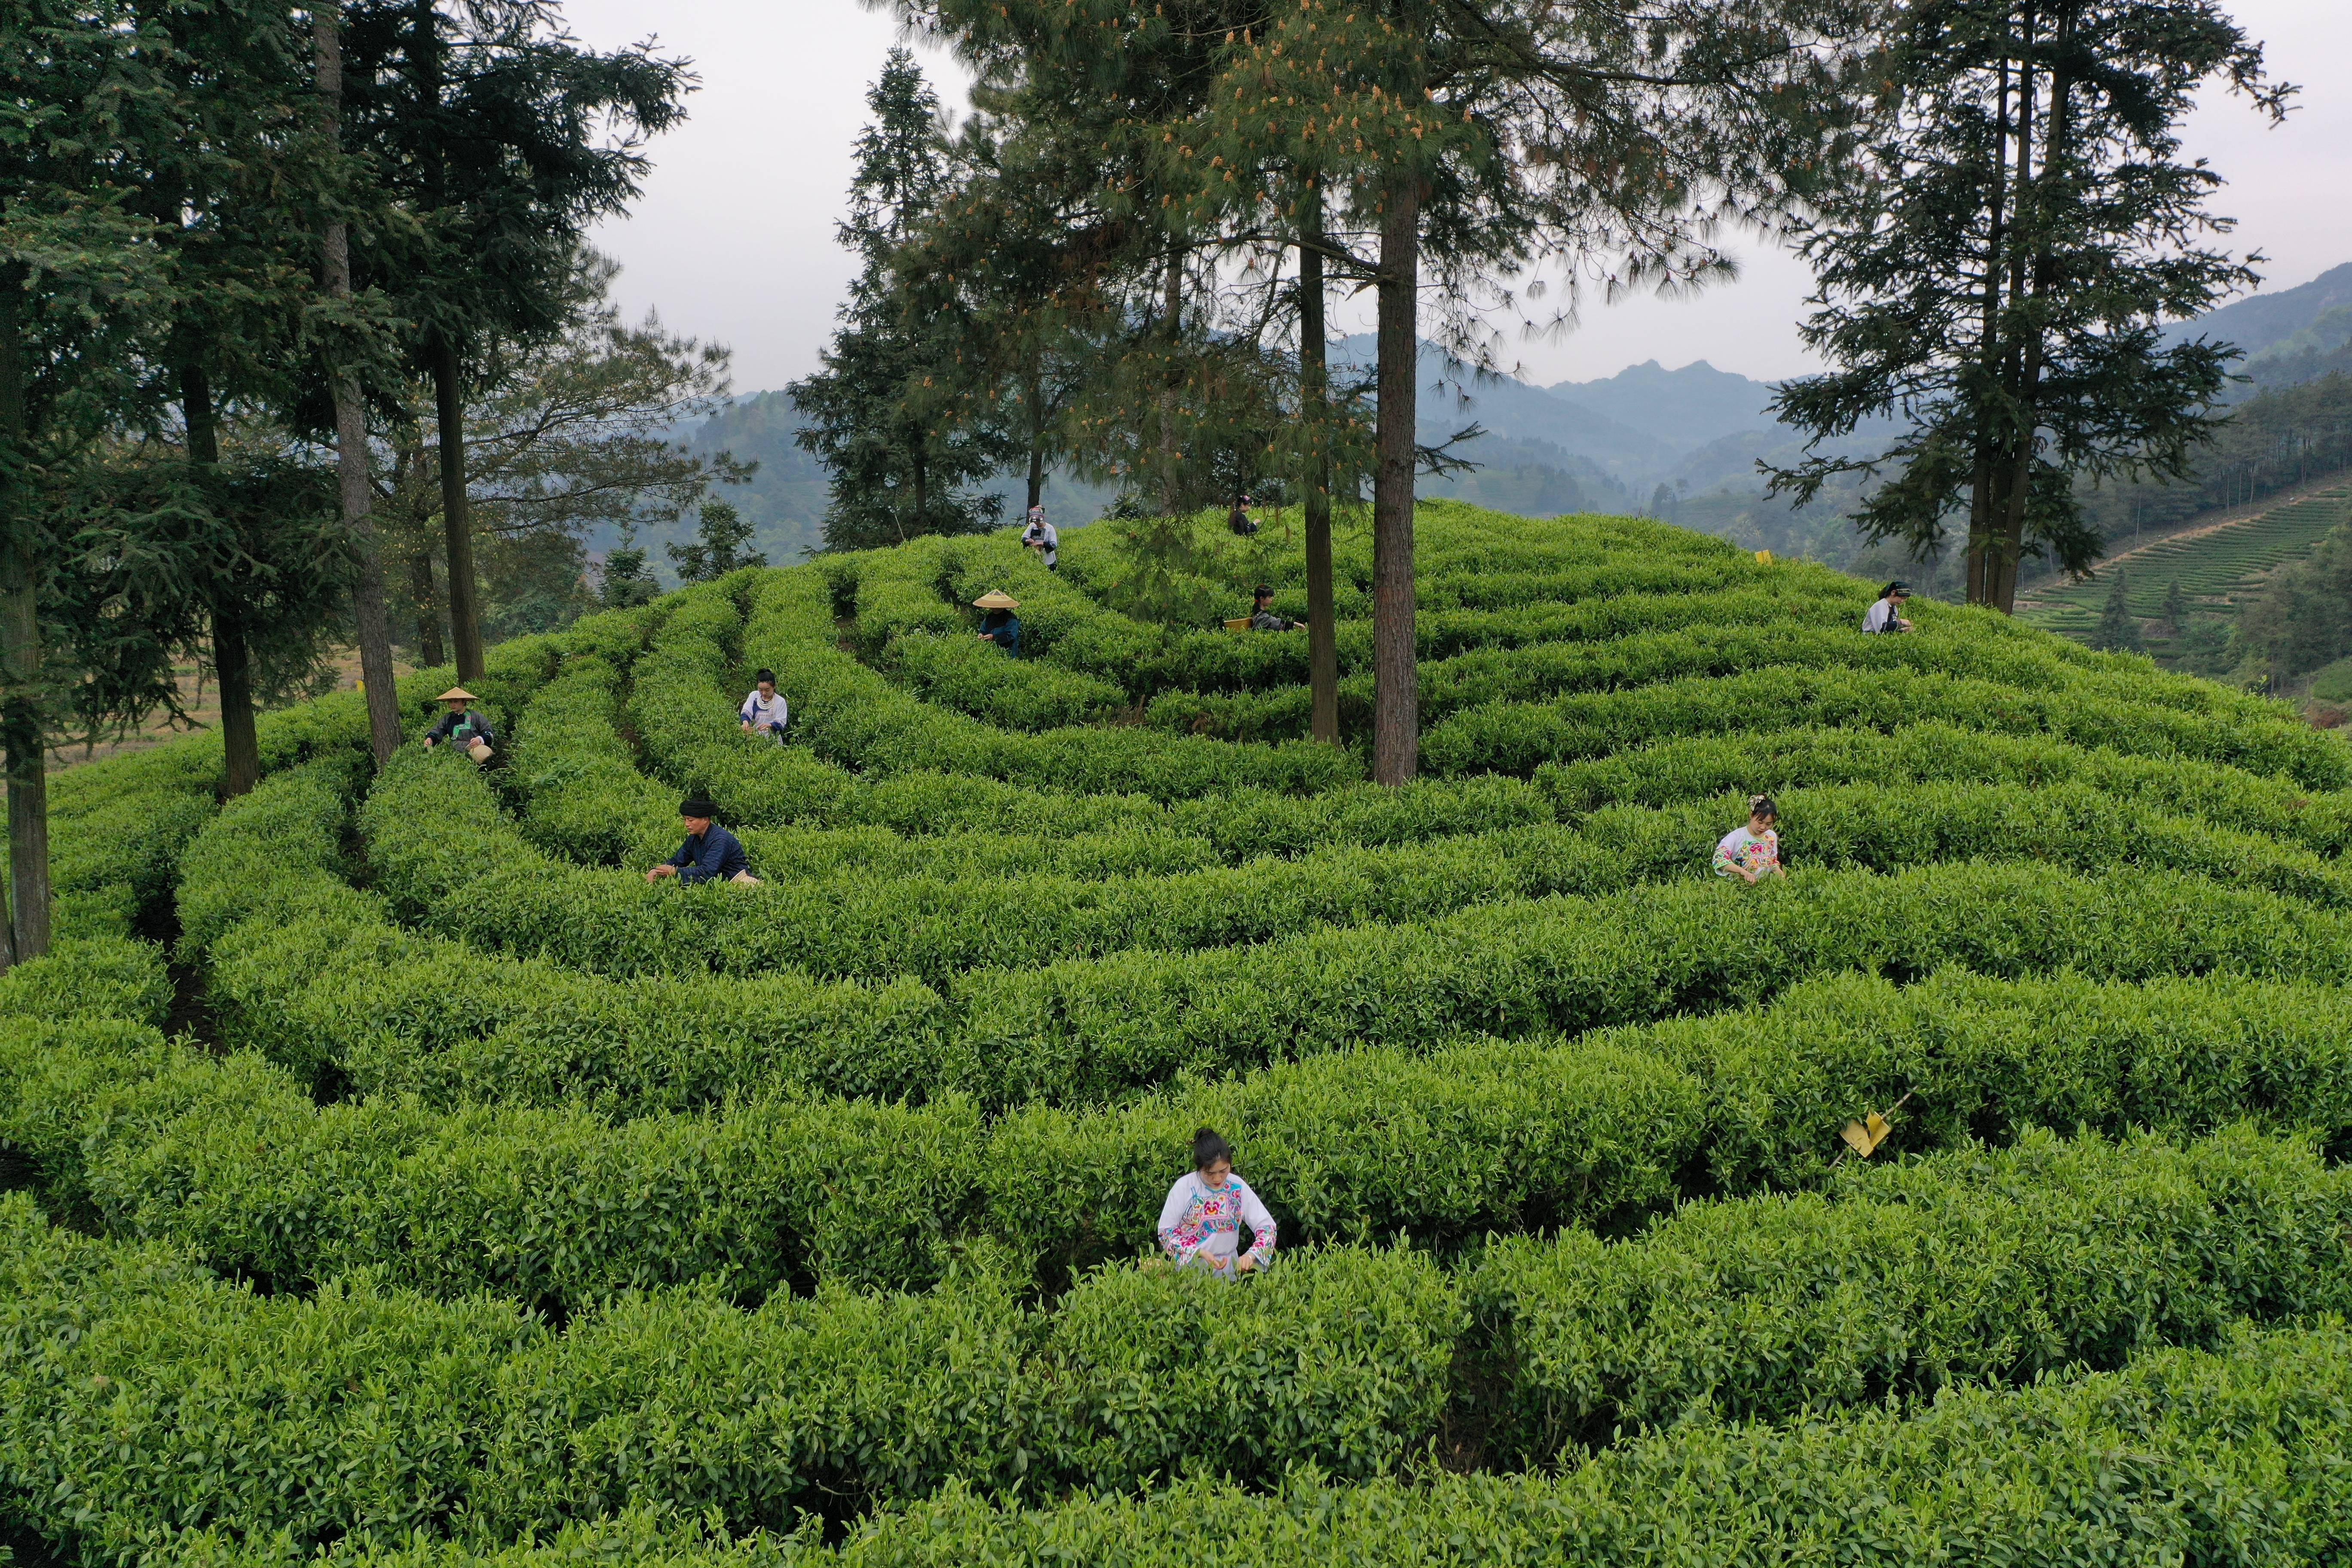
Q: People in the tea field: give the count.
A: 10